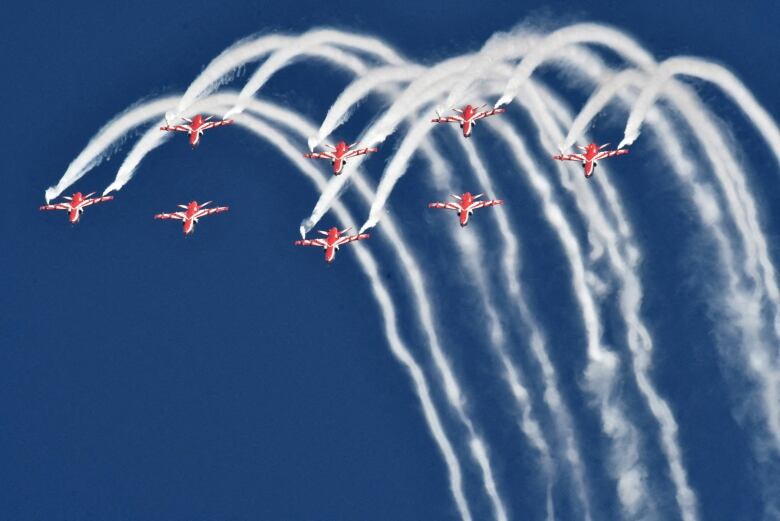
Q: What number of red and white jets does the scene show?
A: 8